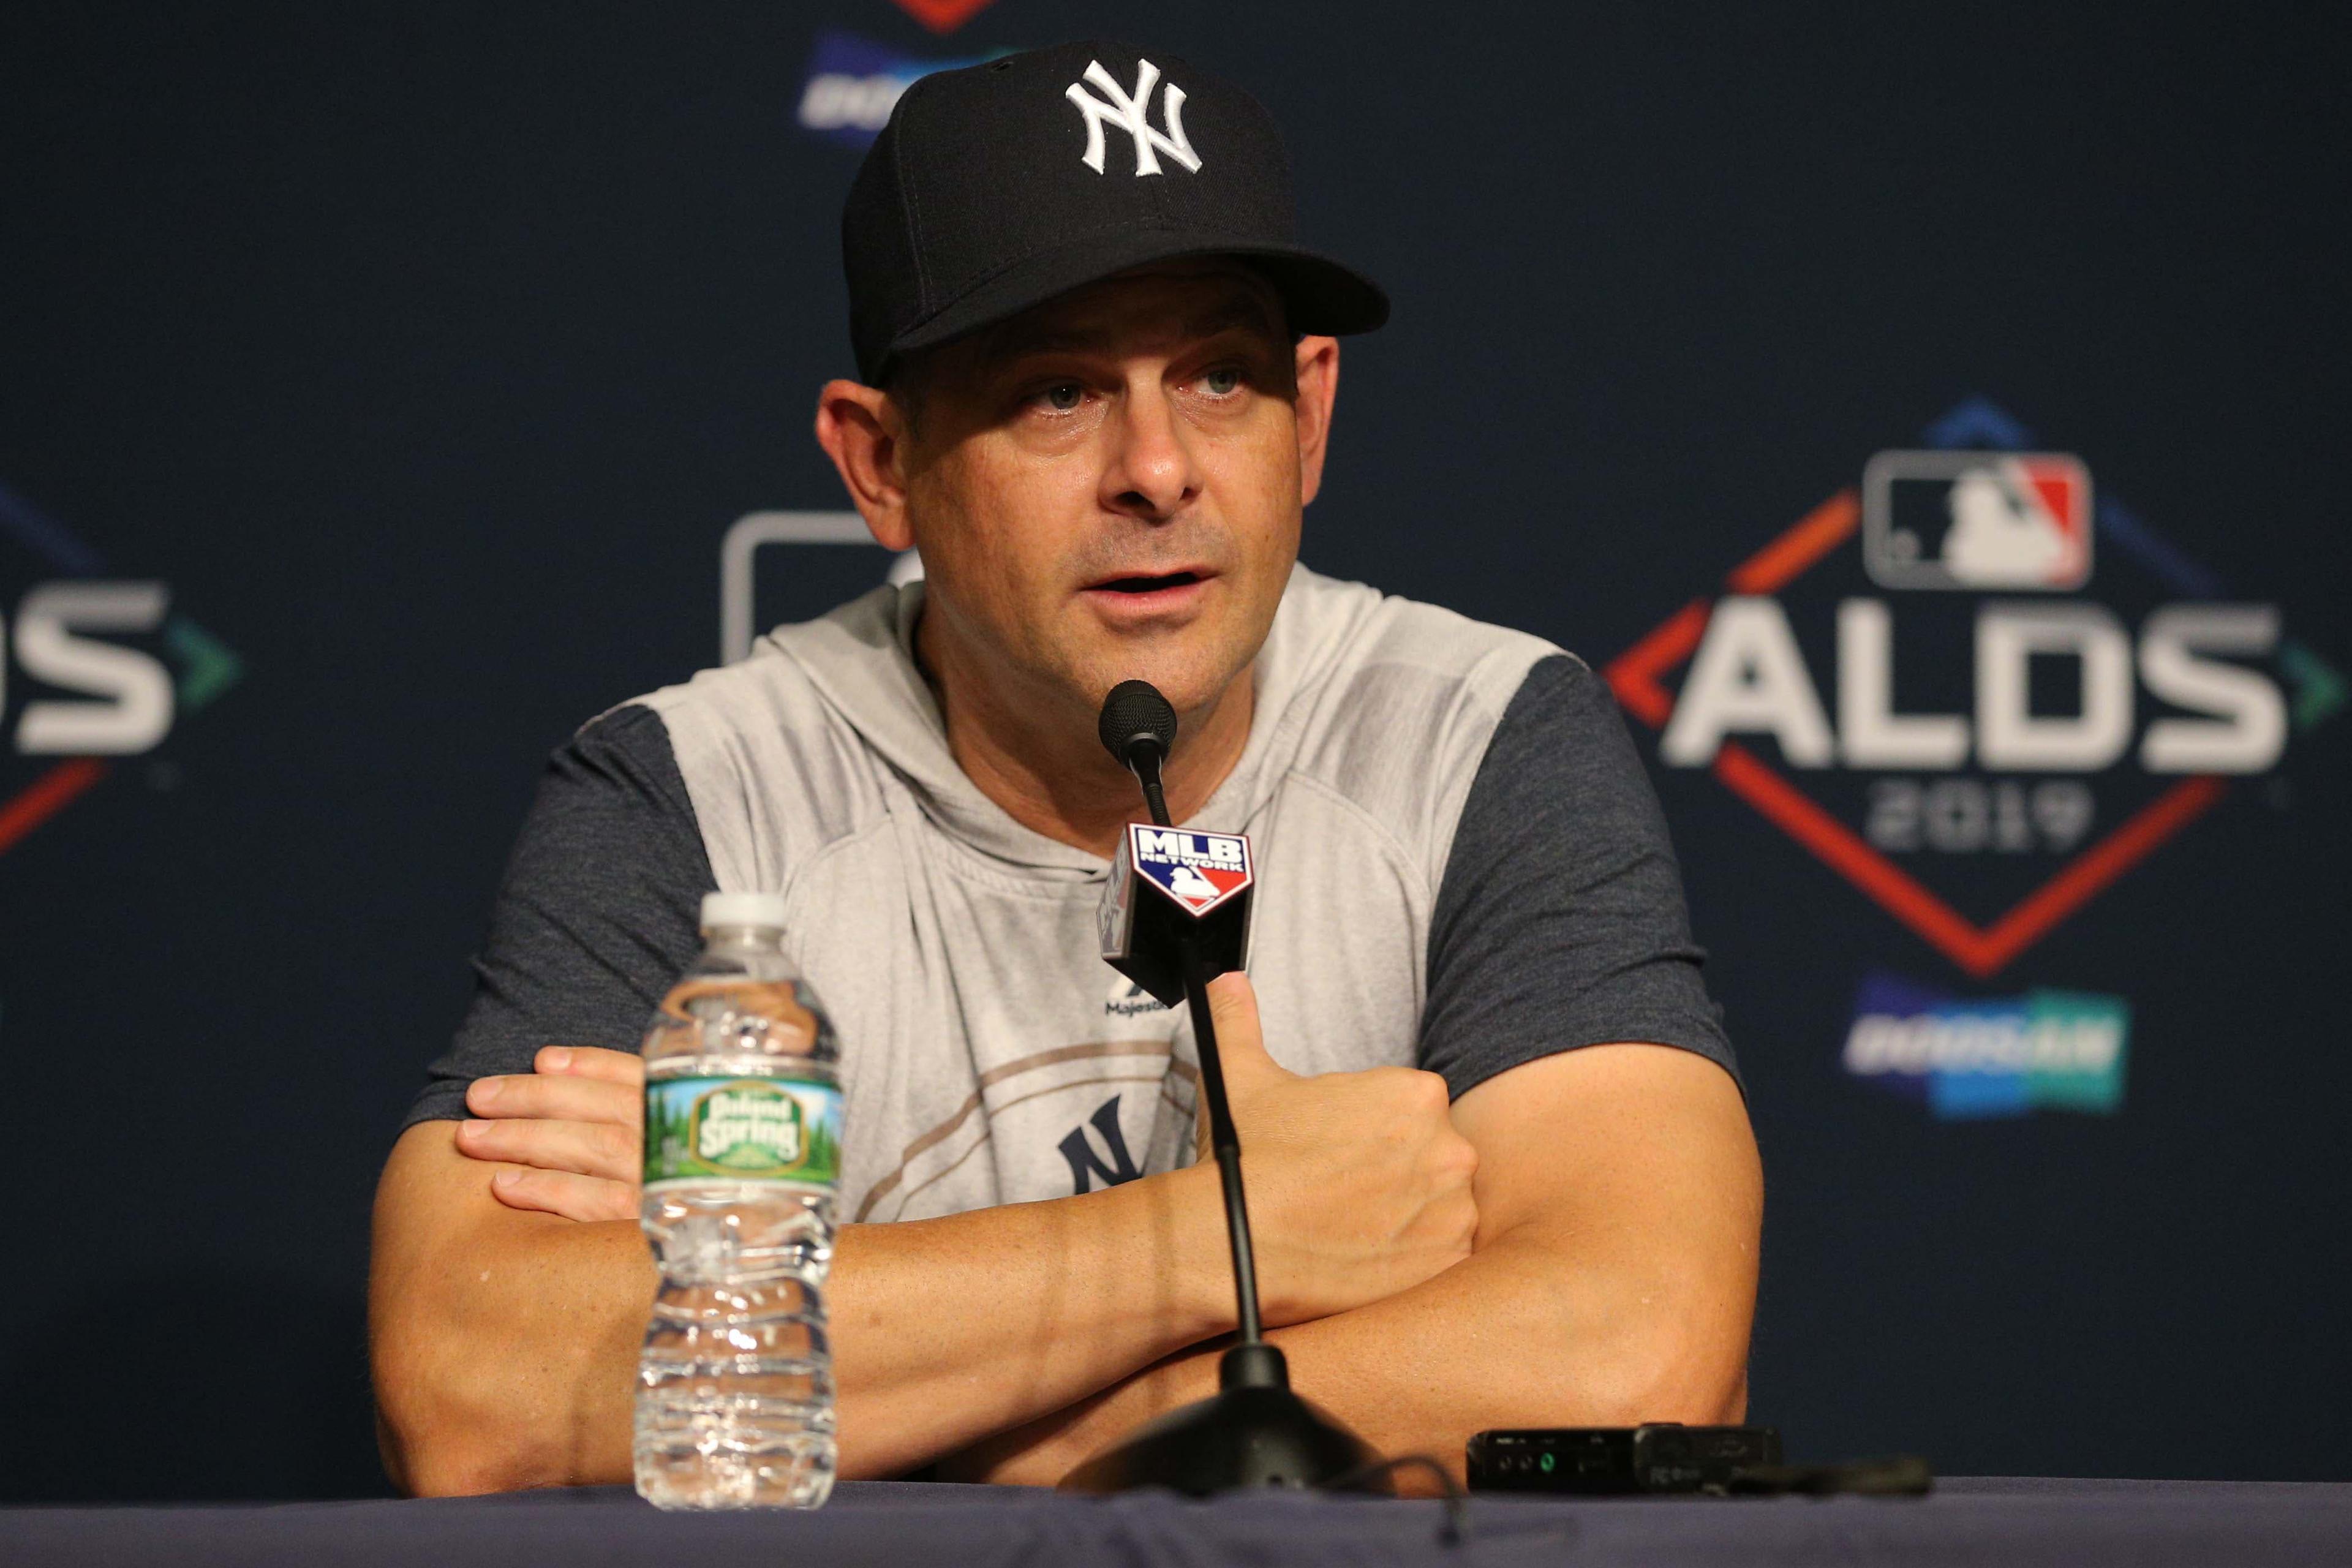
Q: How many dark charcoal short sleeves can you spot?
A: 2